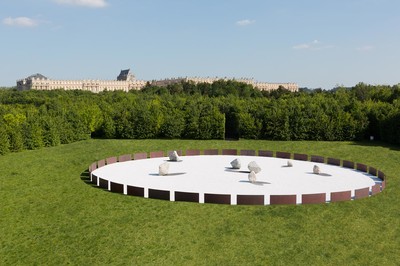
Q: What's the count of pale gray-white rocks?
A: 7